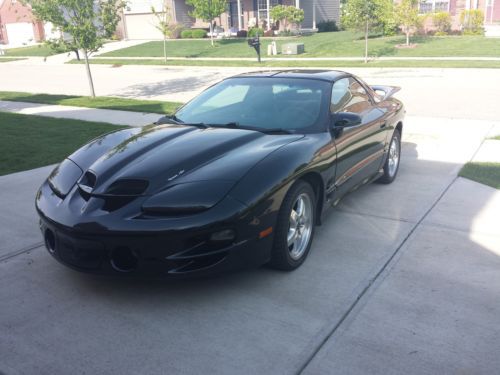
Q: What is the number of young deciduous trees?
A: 5